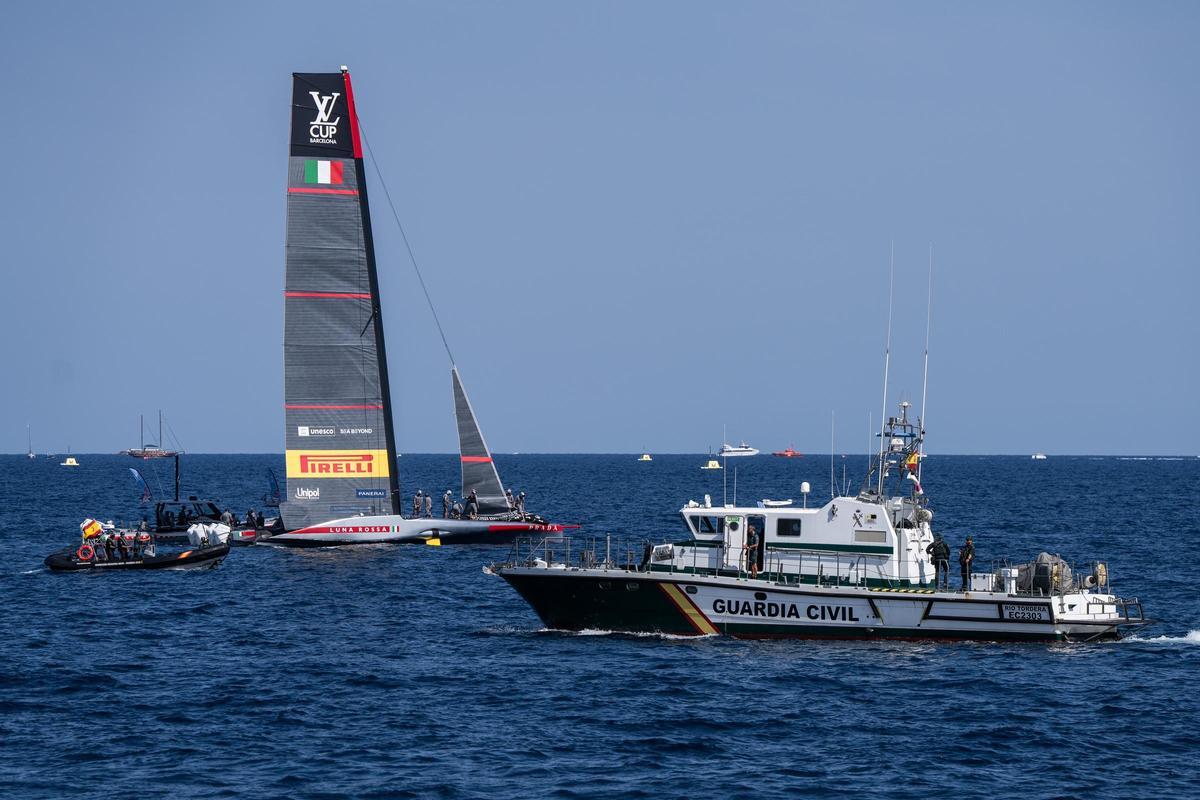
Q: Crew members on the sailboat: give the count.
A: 7